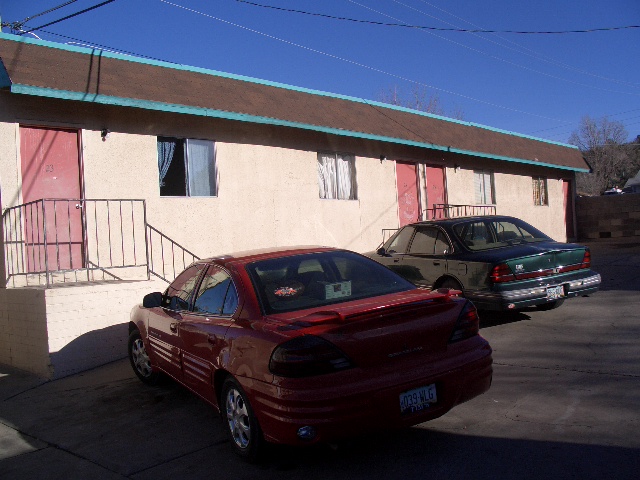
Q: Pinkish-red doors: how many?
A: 4